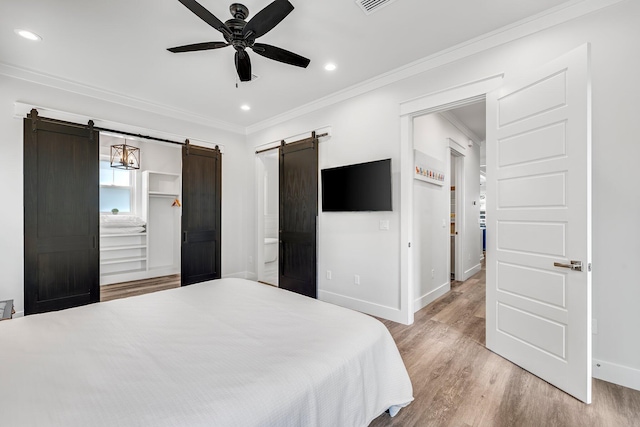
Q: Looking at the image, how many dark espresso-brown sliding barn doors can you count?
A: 3